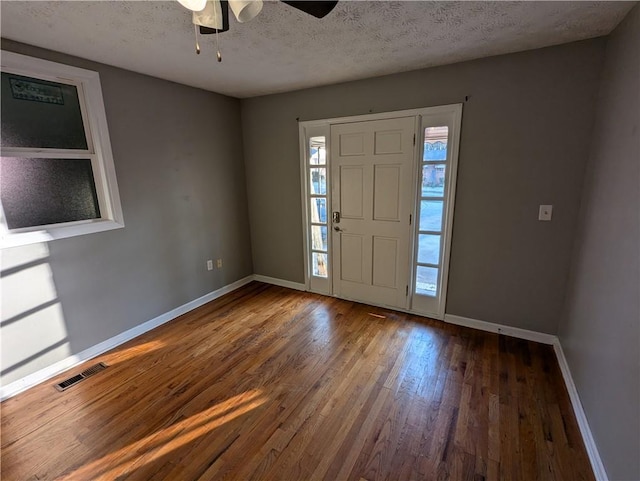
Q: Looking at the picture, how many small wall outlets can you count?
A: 2